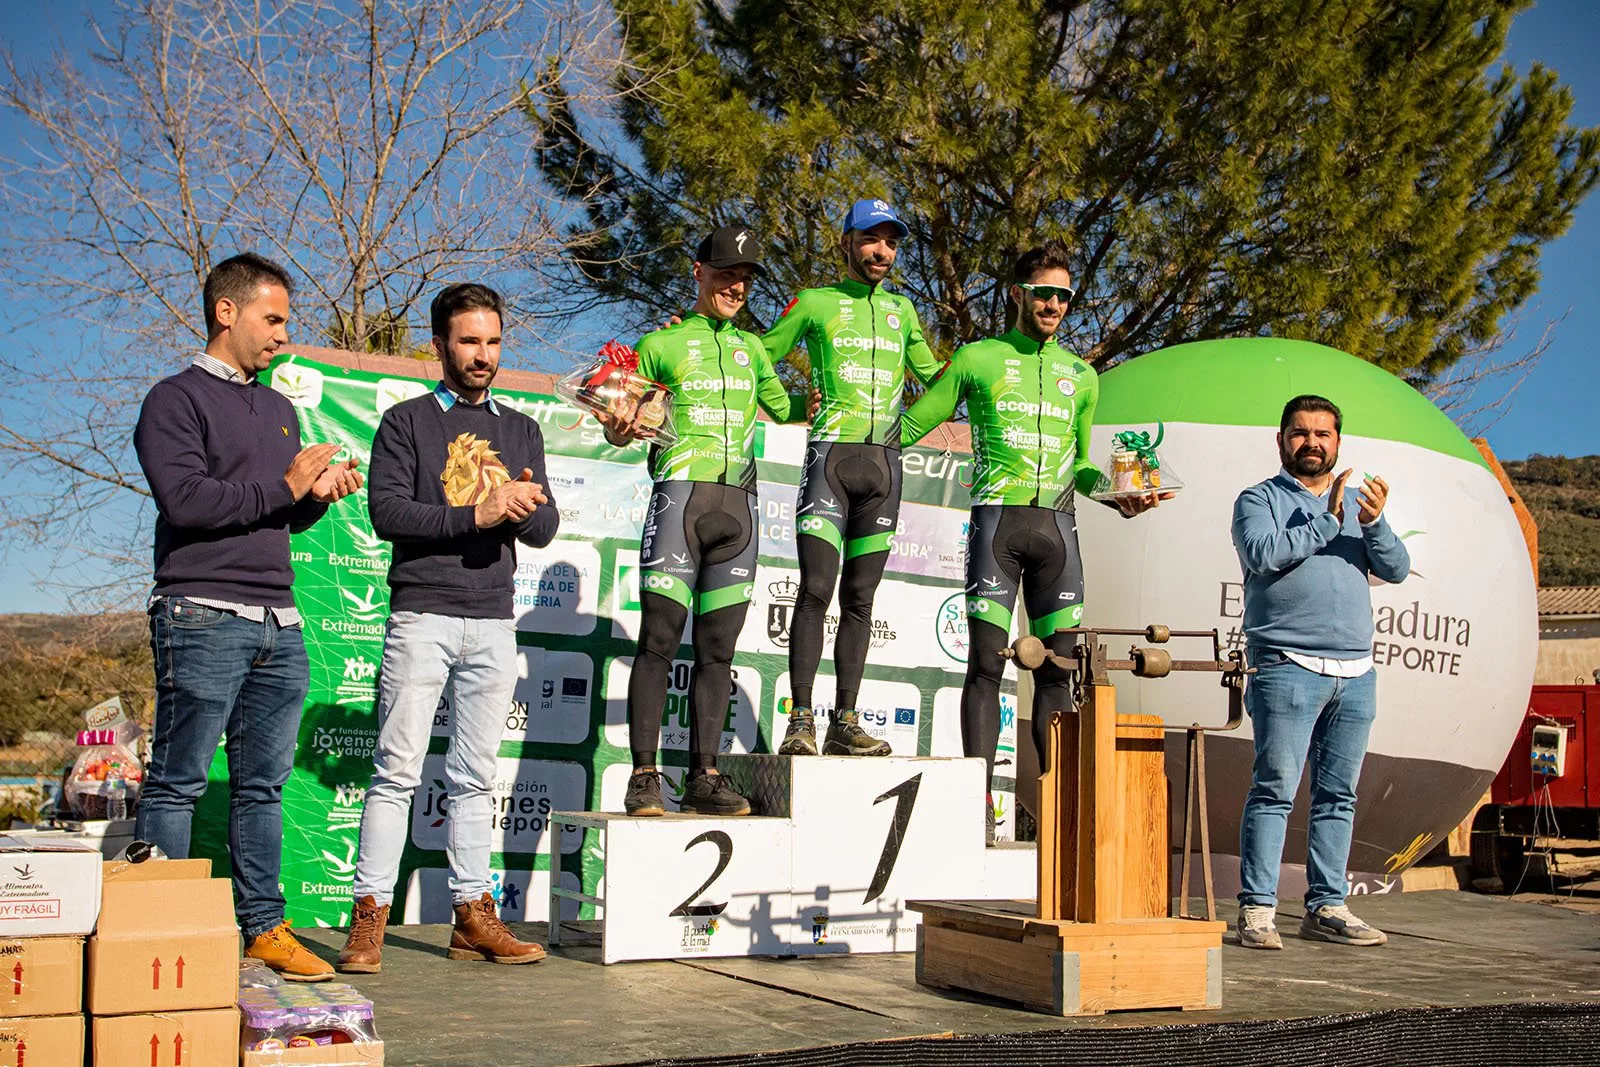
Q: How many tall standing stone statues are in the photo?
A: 0